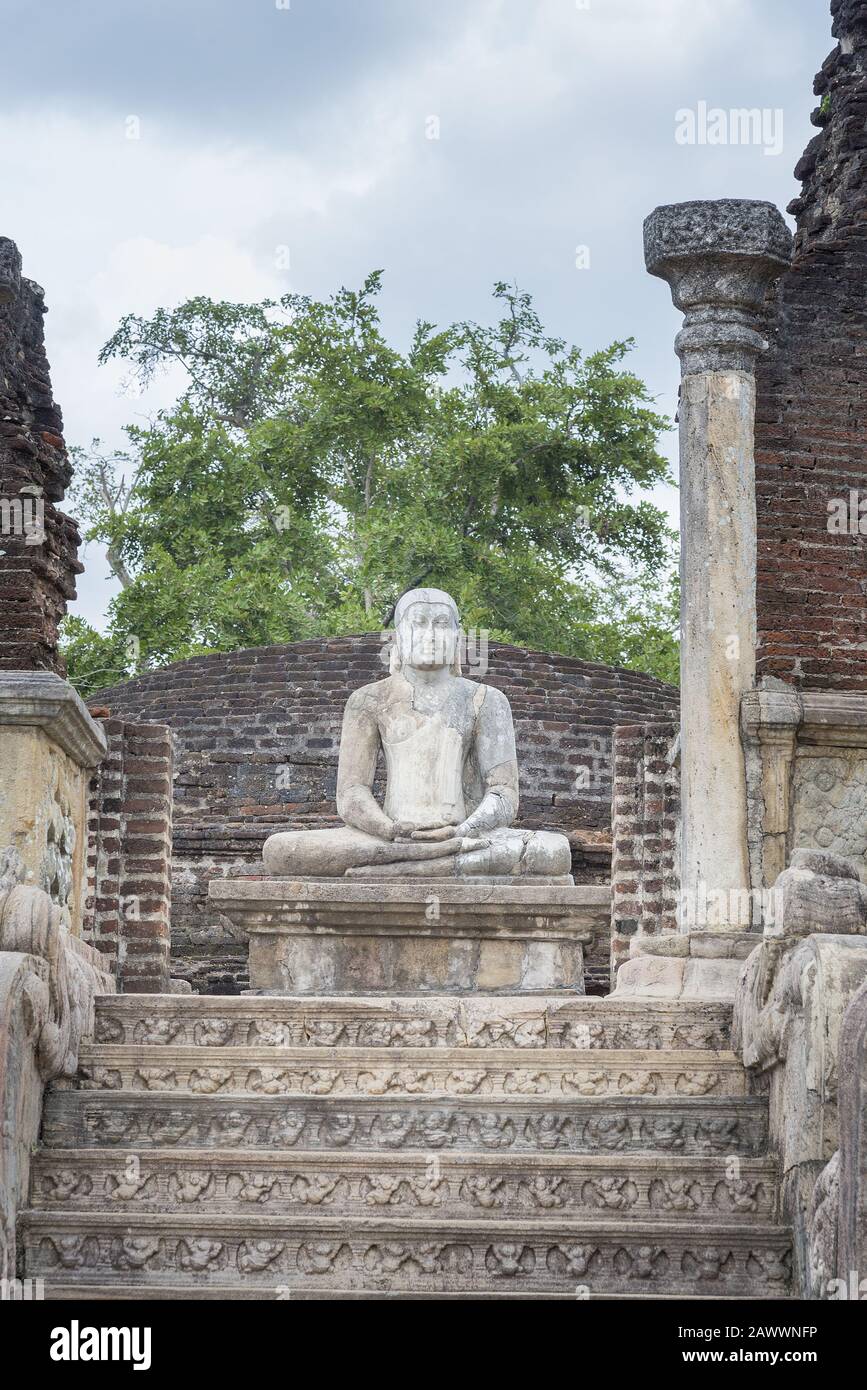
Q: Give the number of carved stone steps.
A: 5